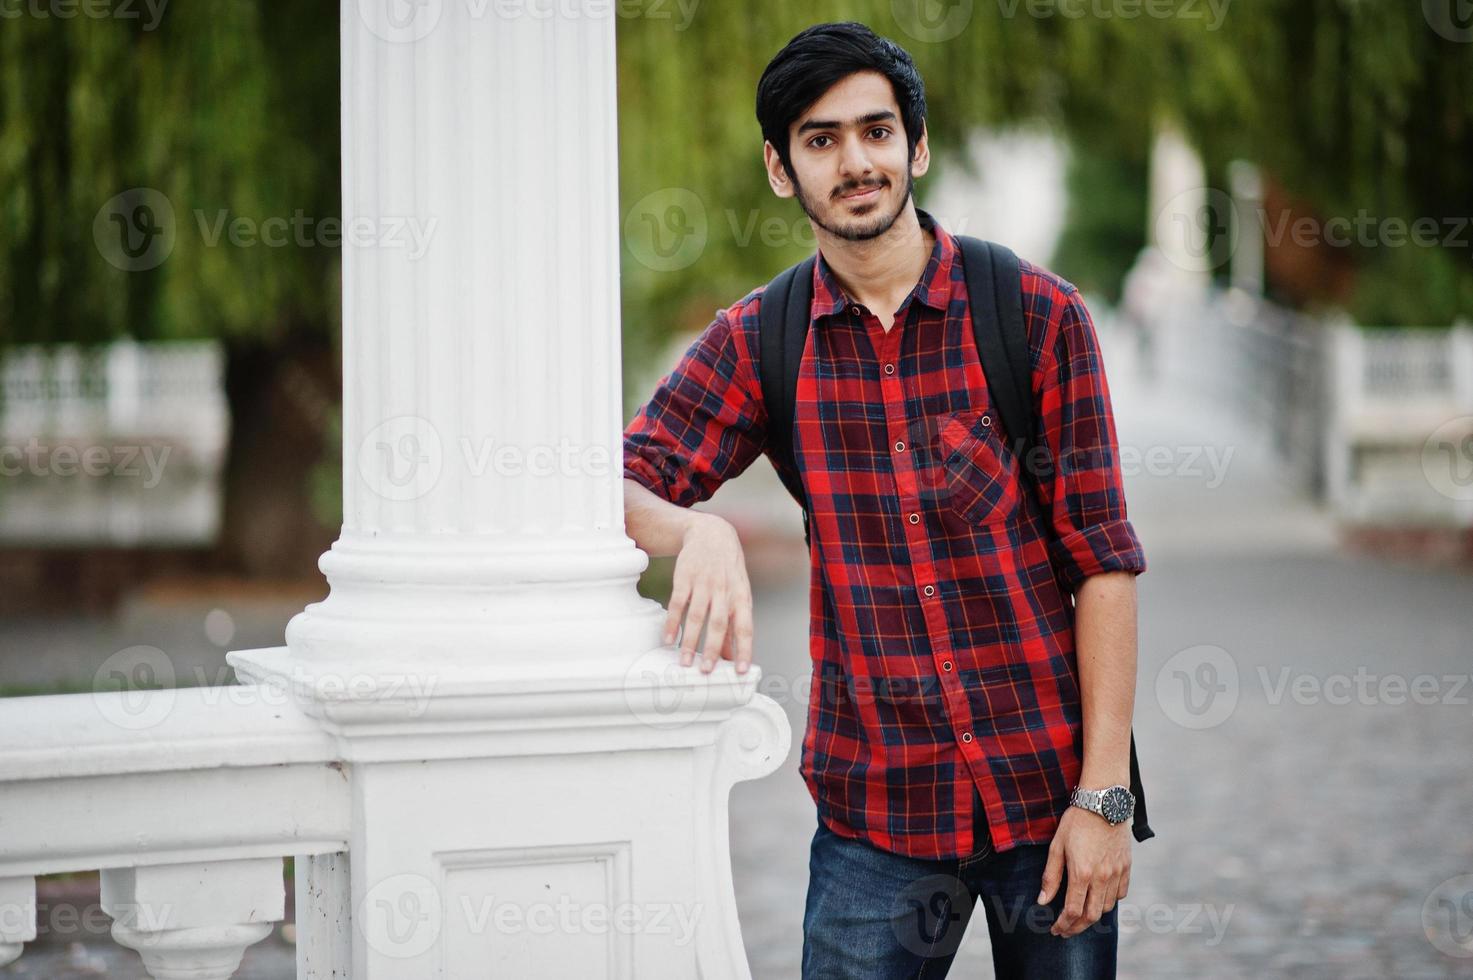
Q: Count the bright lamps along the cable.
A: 0